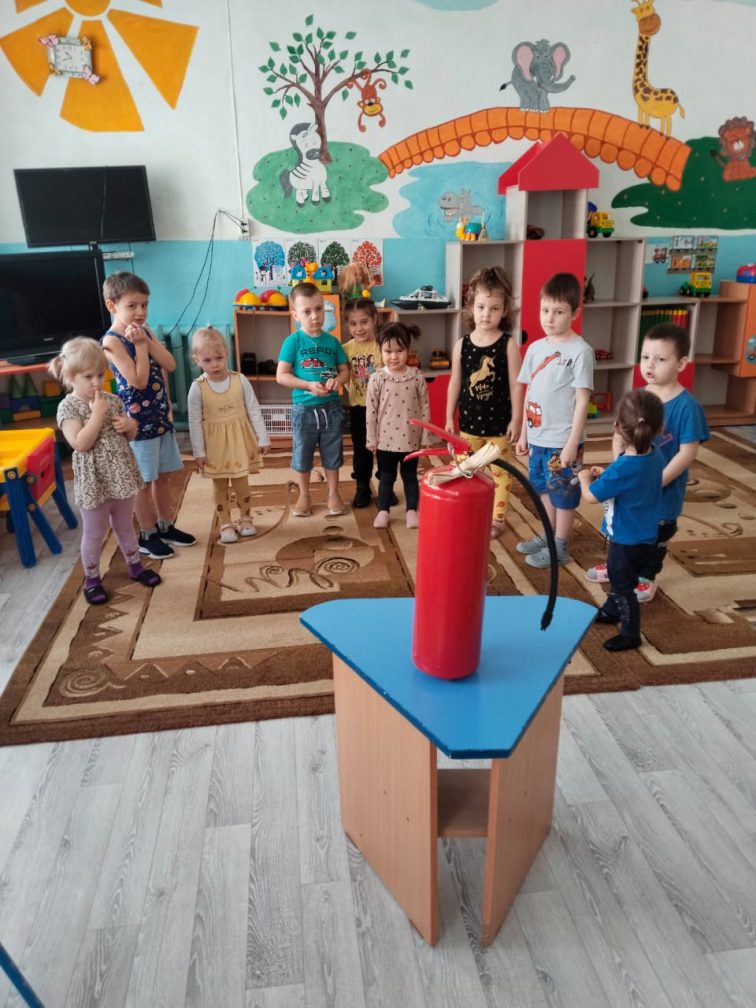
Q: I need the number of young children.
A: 10